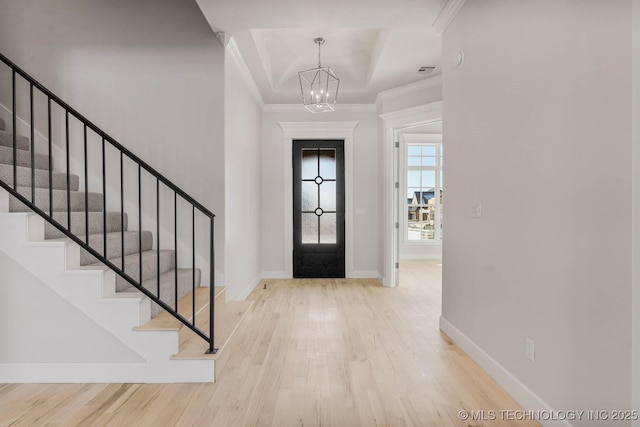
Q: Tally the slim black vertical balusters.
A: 11